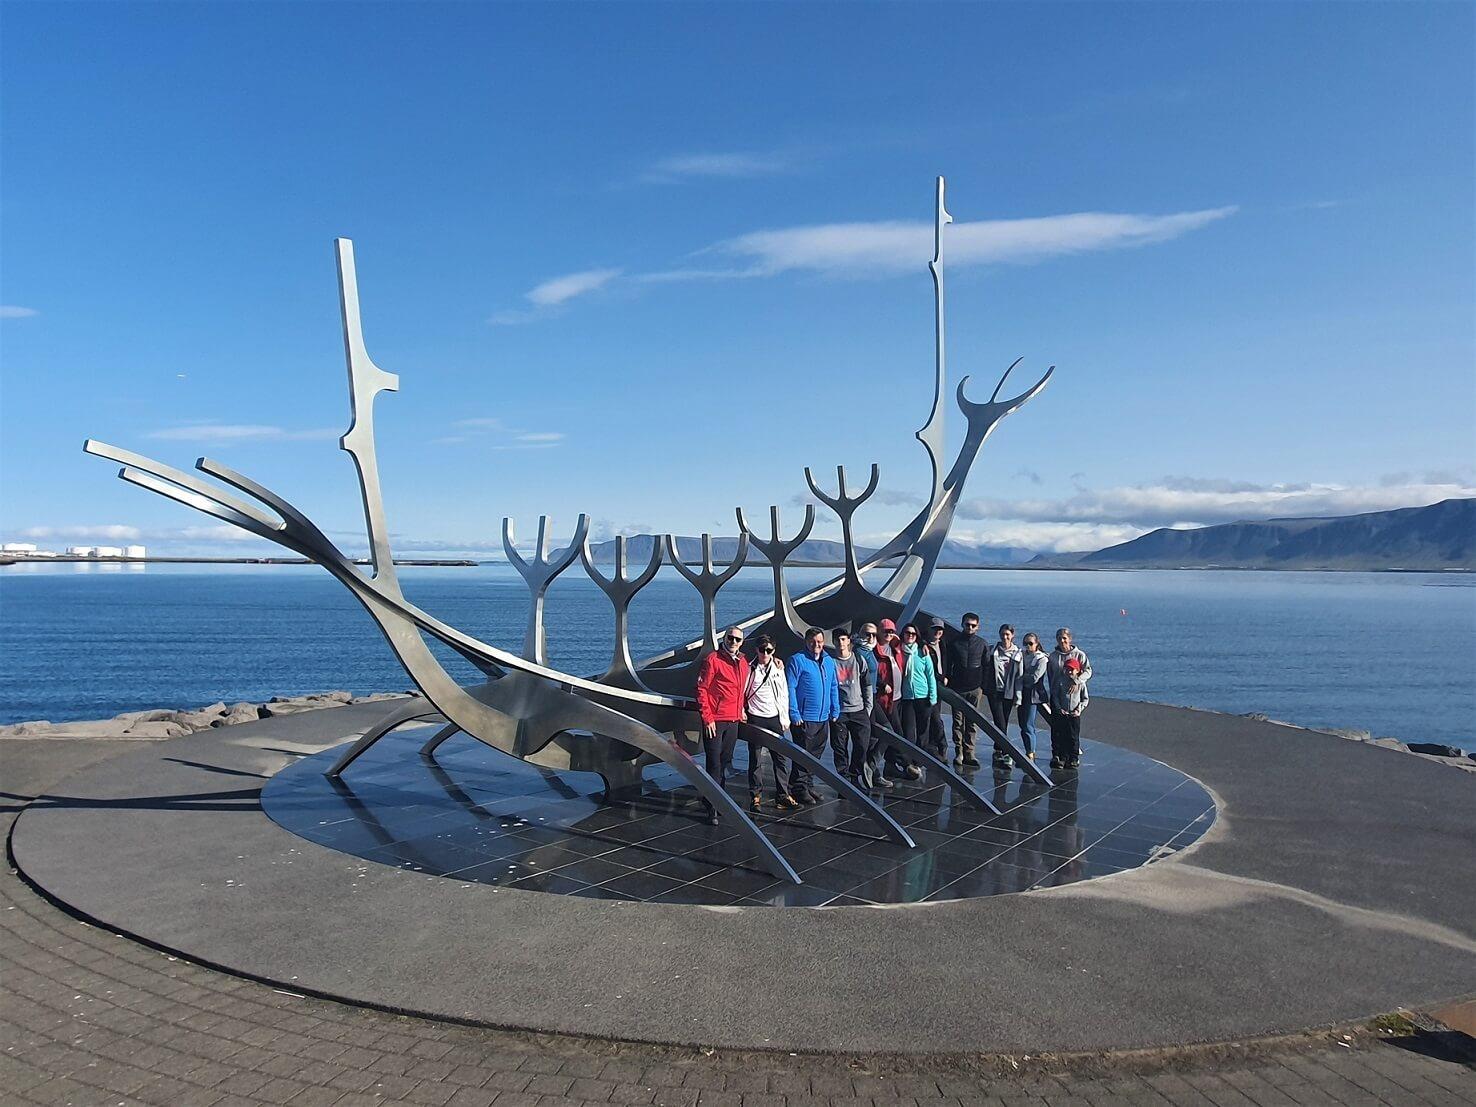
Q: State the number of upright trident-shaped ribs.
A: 5